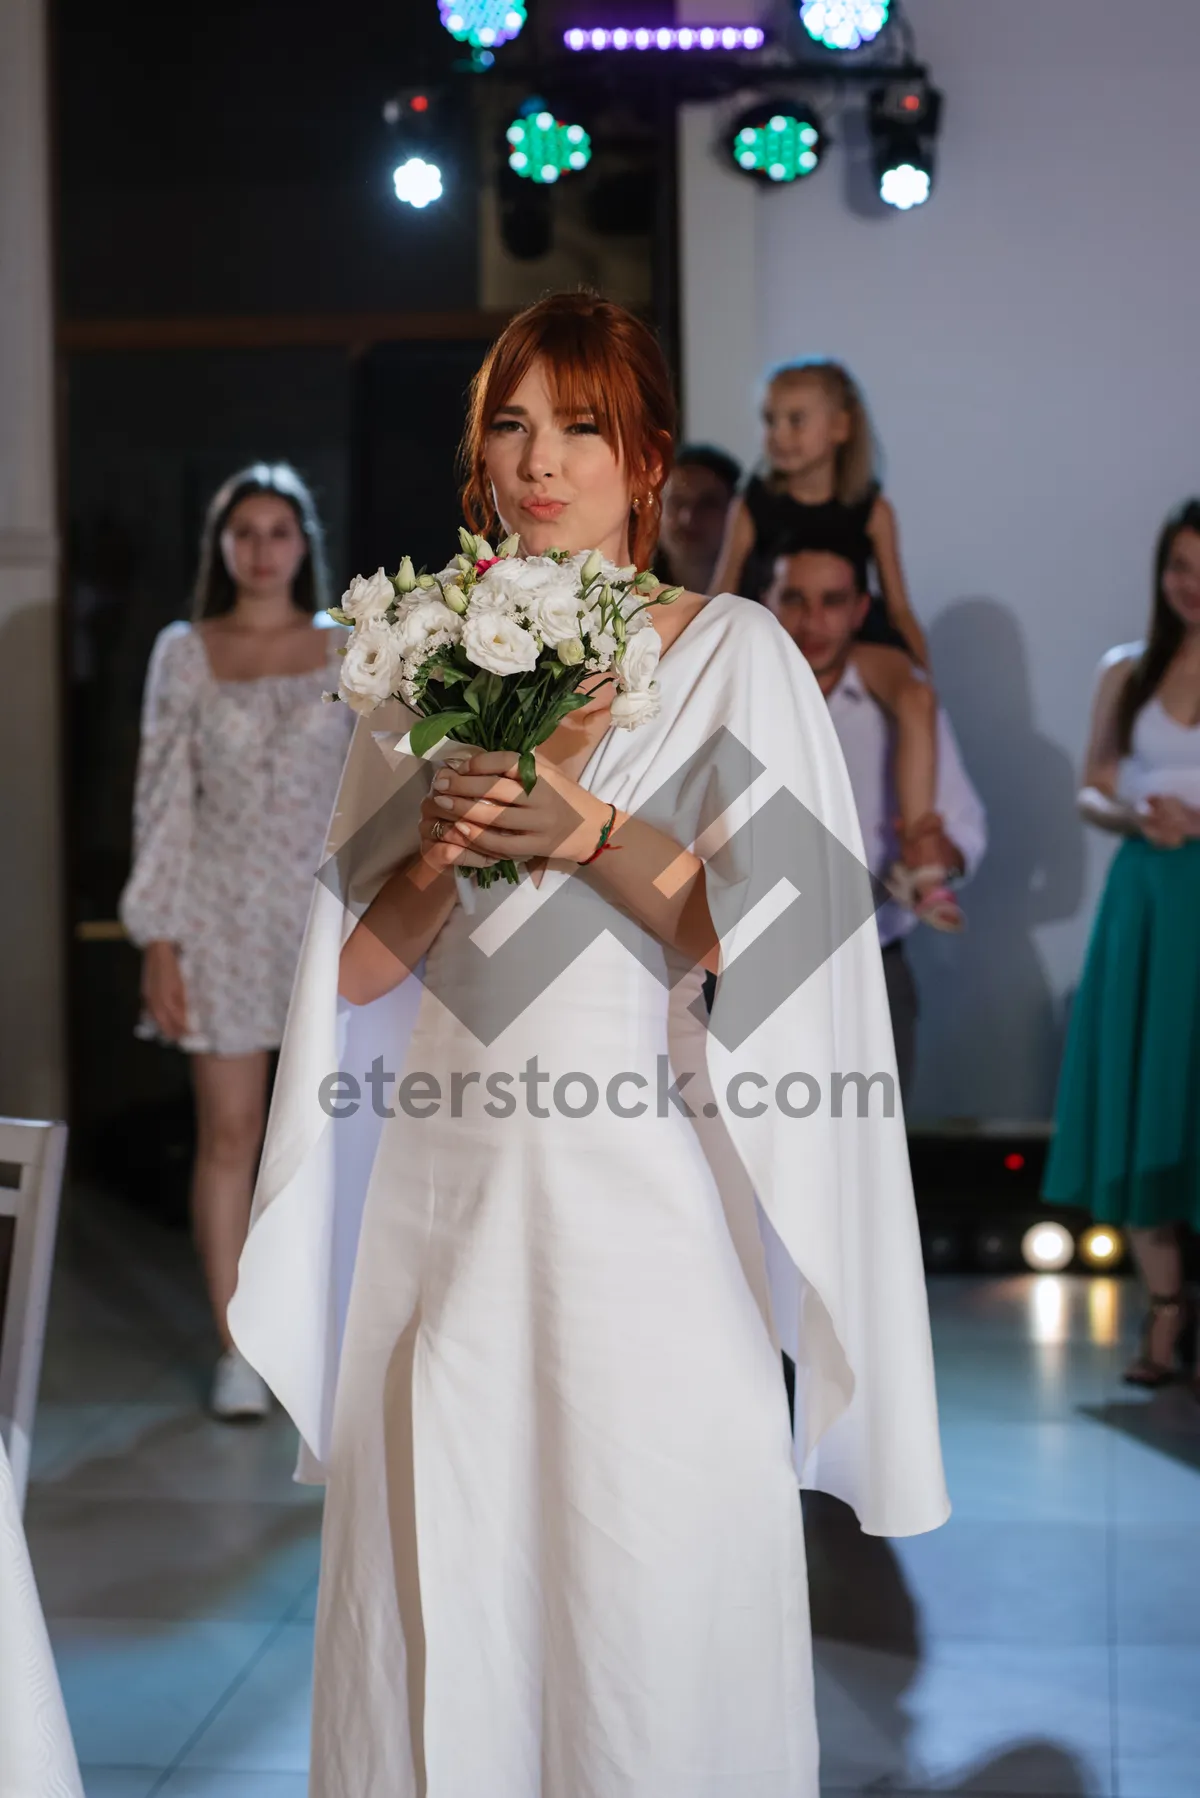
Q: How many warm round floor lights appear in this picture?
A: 2